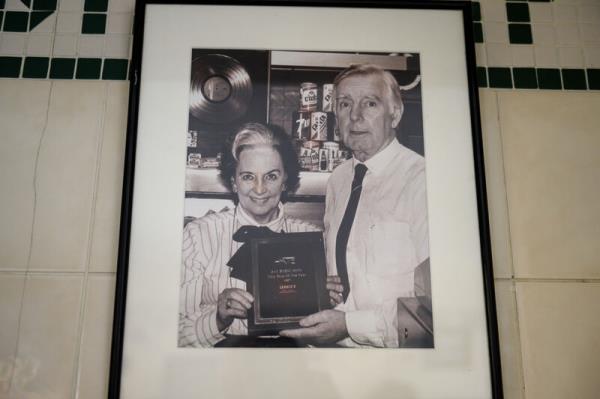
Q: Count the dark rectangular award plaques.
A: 1